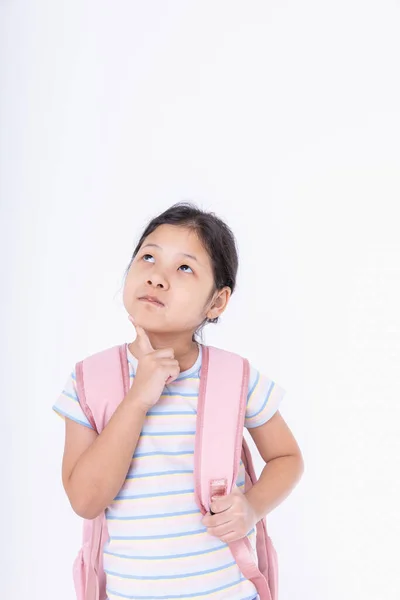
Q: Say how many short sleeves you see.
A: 2